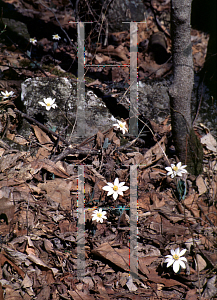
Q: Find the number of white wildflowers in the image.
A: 9